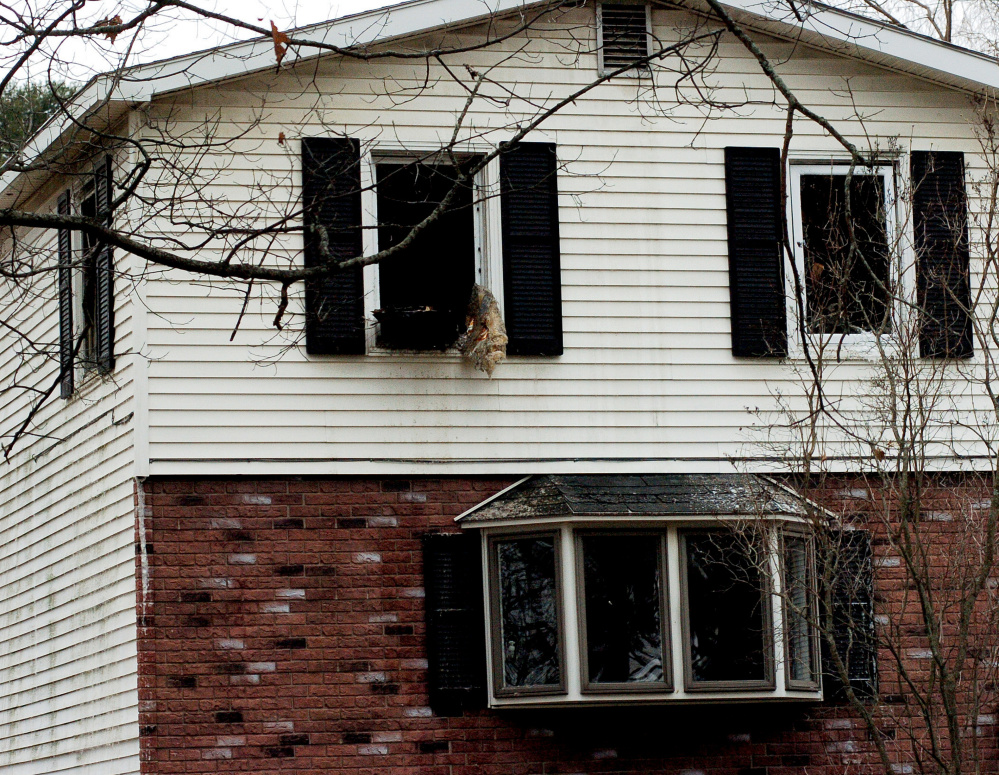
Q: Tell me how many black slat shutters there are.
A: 8